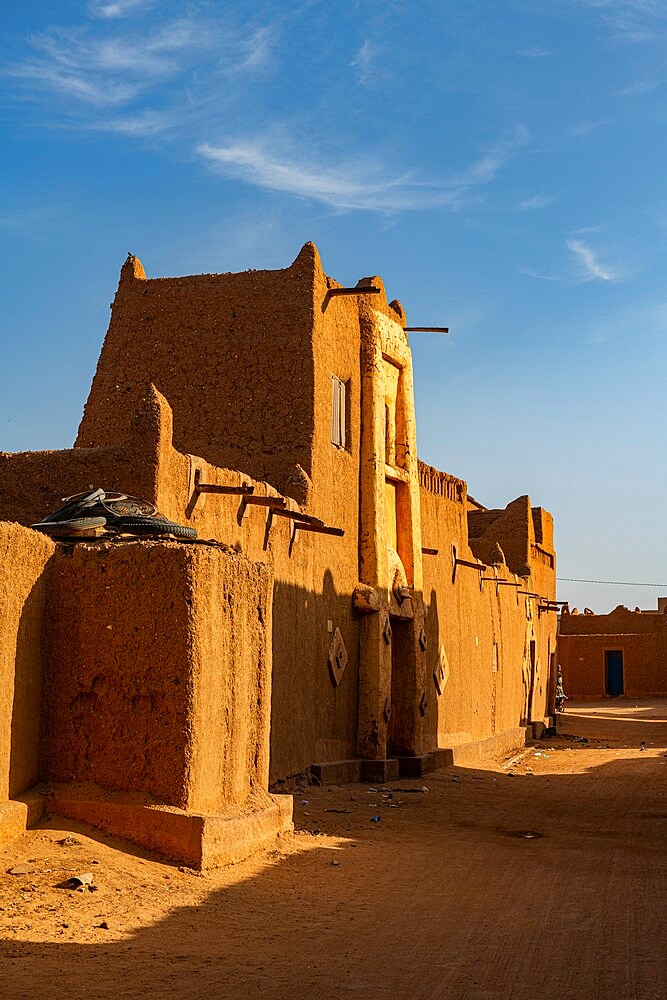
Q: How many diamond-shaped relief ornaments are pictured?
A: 6